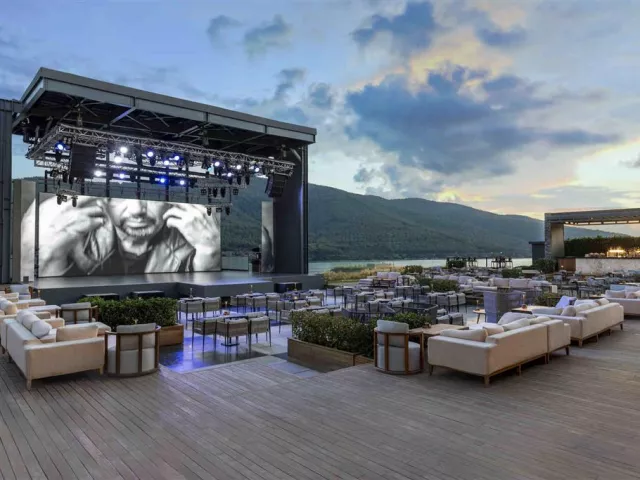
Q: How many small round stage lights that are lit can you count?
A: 14